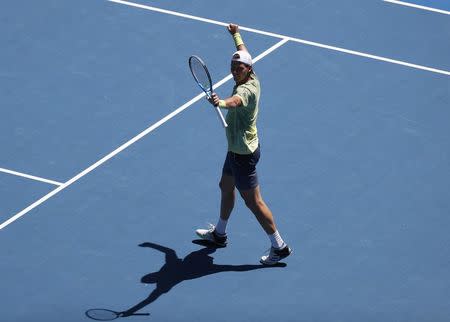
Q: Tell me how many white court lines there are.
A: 4